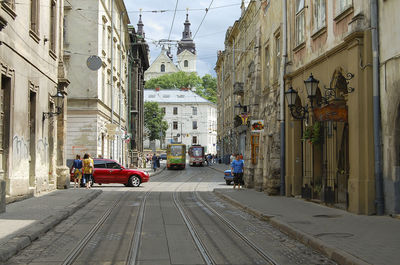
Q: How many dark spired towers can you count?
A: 2